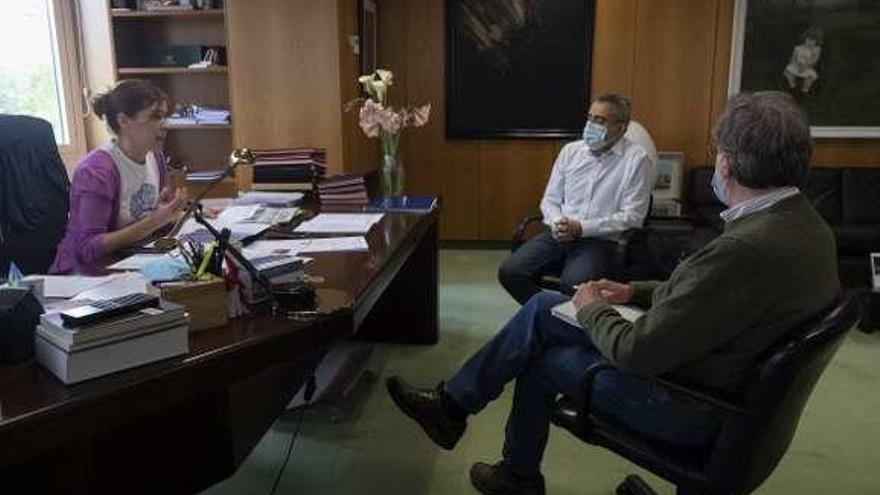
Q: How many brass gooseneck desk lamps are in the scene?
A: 1